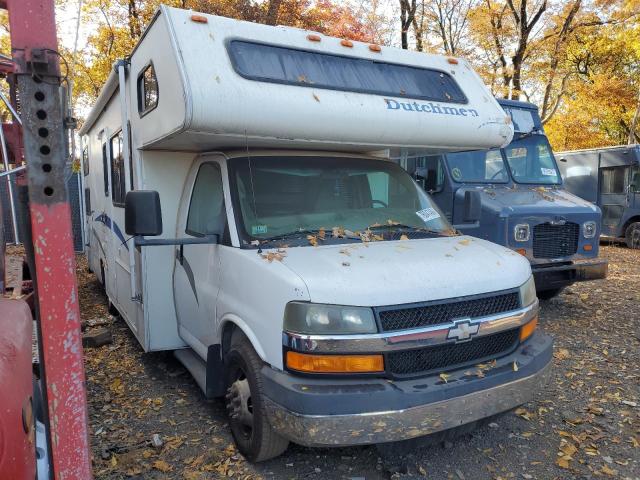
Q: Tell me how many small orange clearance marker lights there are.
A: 5